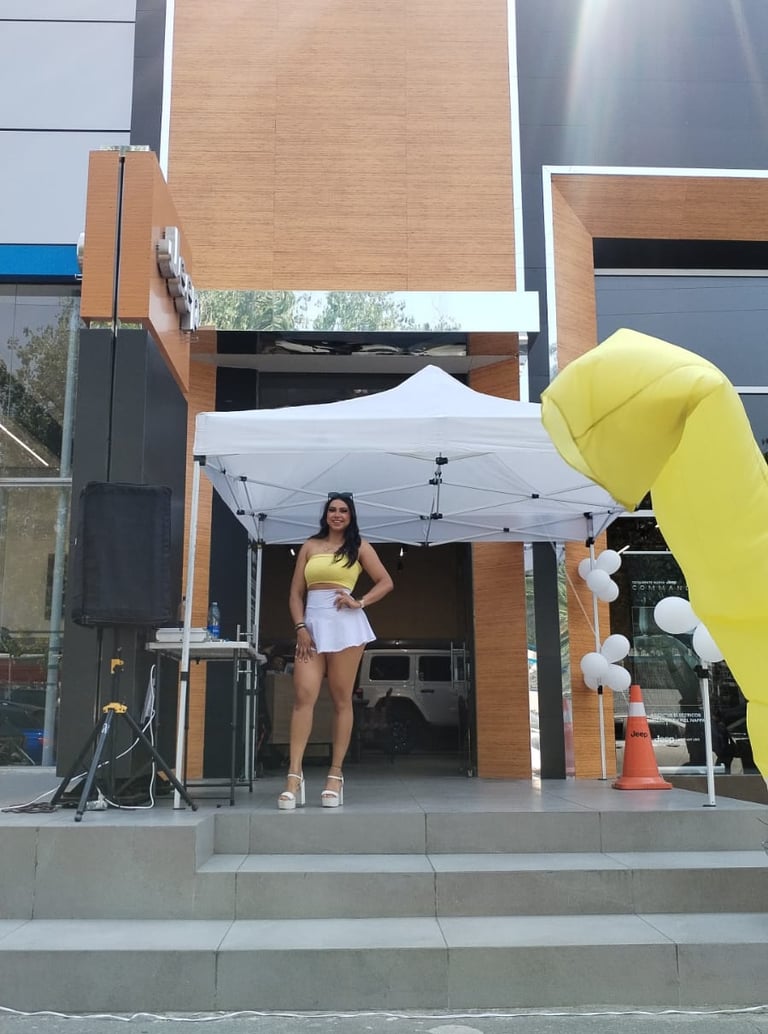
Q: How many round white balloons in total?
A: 10